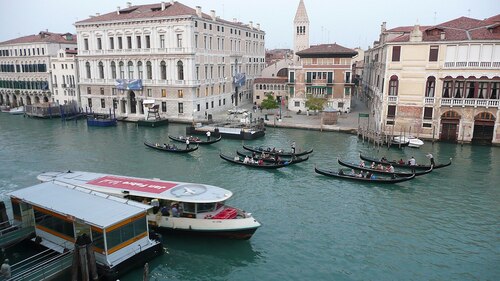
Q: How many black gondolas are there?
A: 8